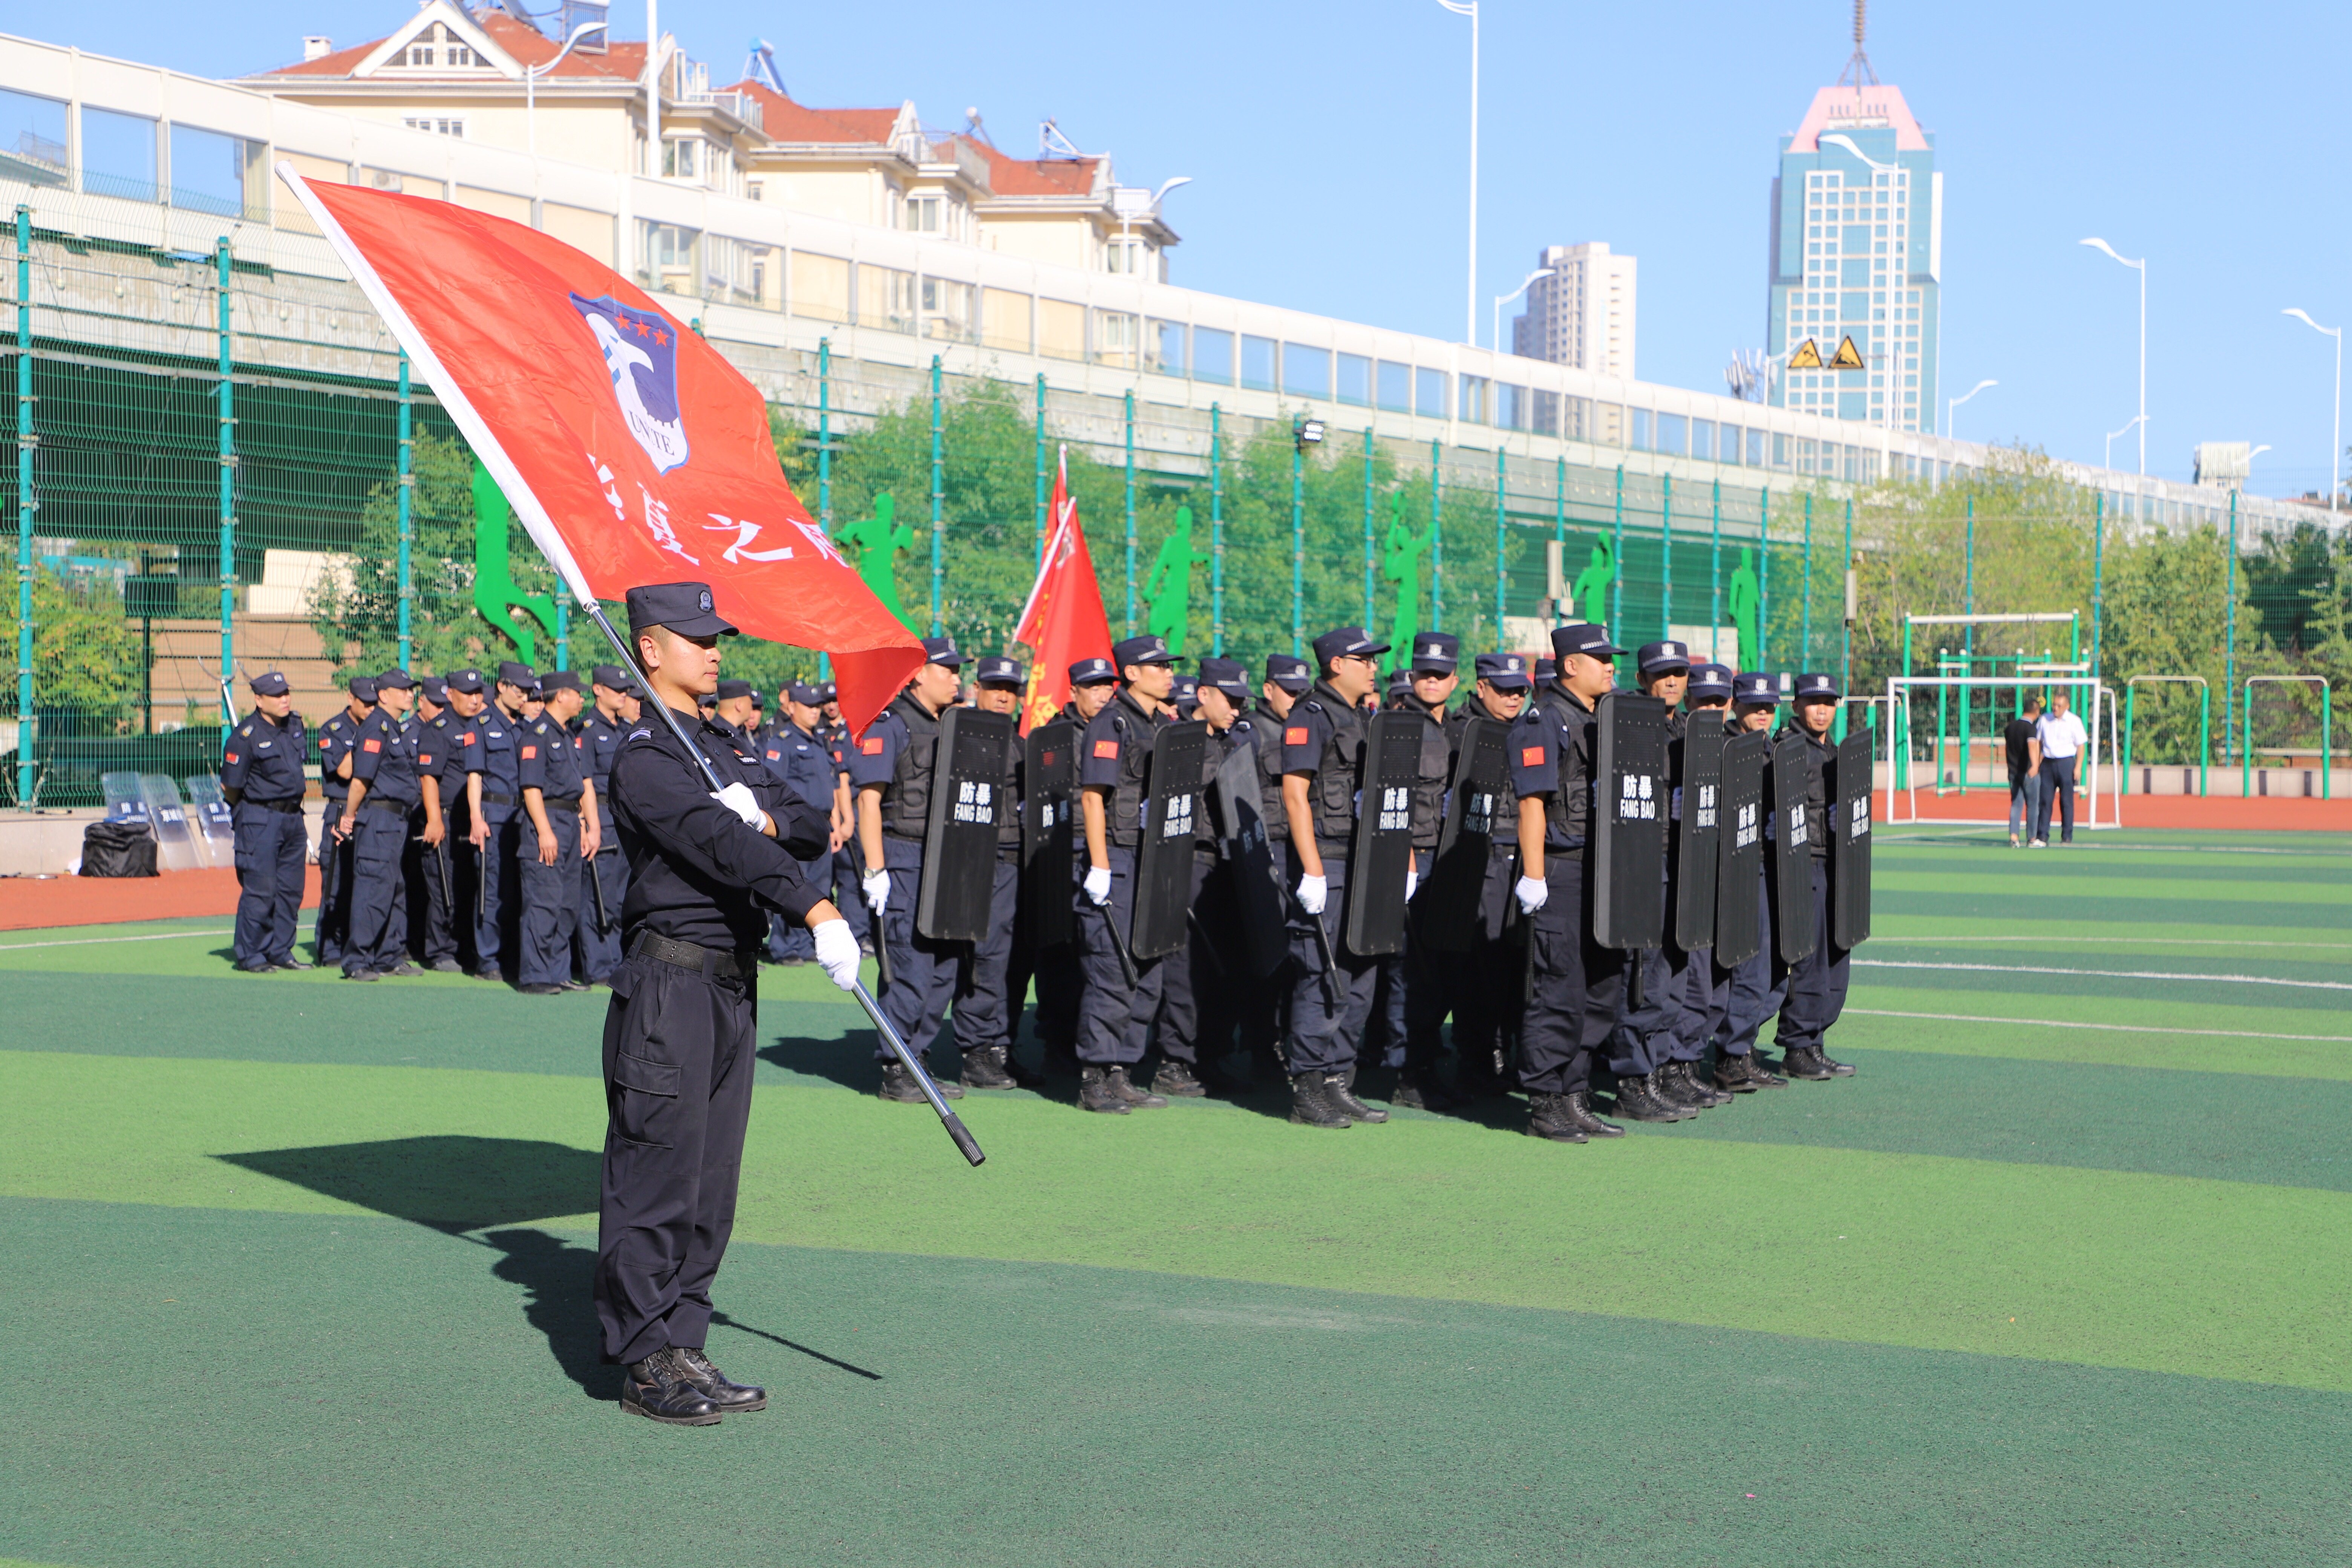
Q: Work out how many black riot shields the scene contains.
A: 11